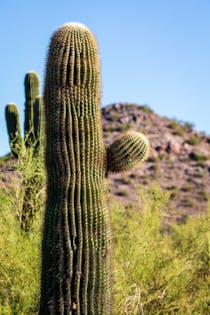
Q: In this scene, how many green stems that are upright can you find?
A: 4